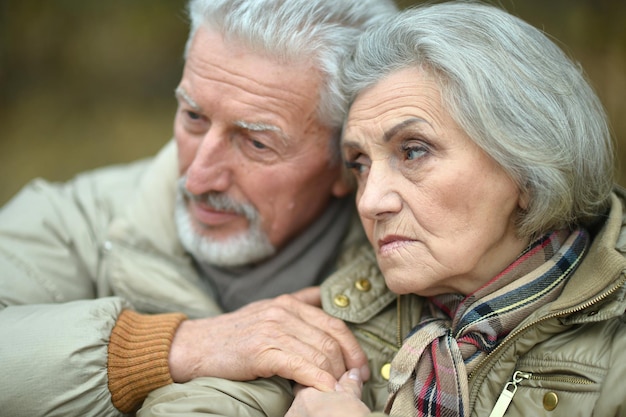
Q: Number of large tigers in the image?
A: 0